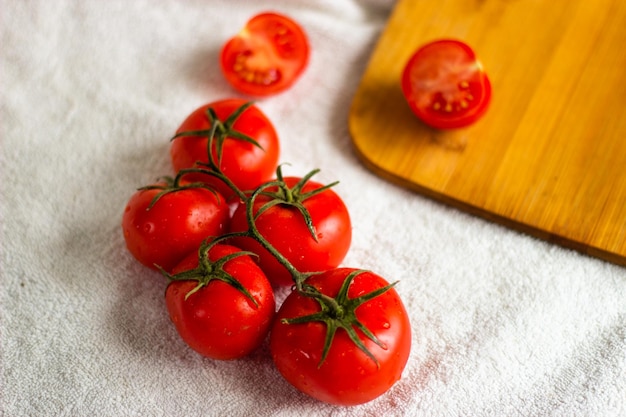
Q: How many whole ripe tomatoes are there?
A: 5